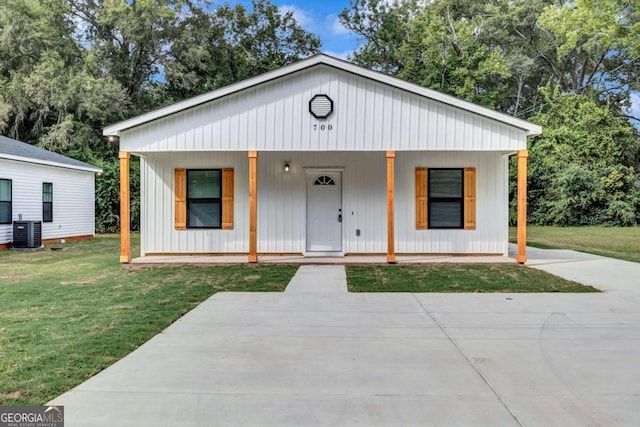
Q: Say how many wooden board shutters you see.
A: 4